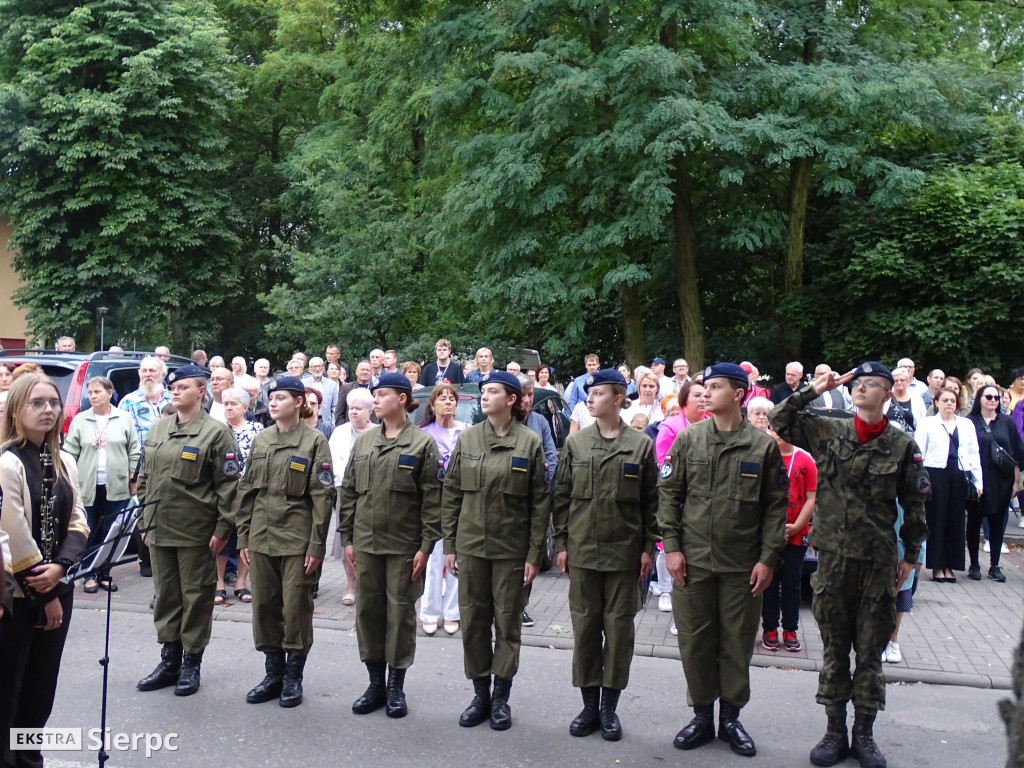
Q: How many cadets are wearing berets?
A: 7